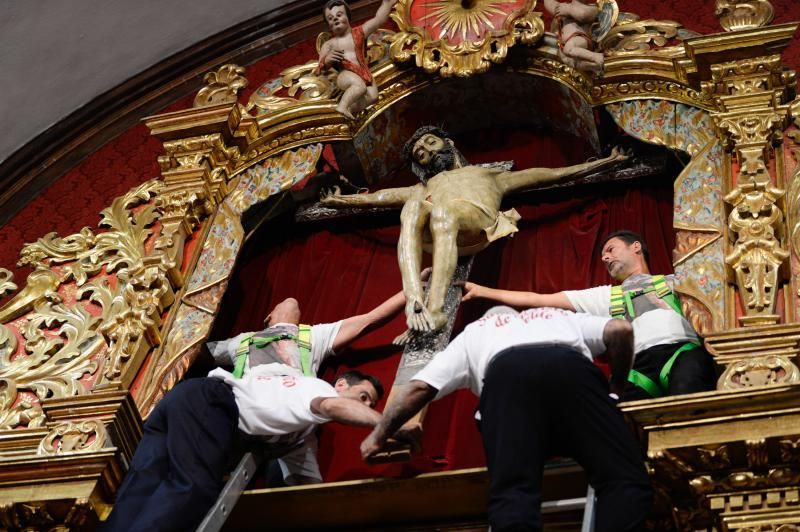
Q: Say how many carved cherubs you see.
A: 2